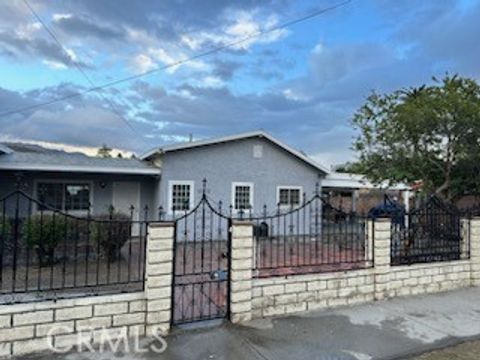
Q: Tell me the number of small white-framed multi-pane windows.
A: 3